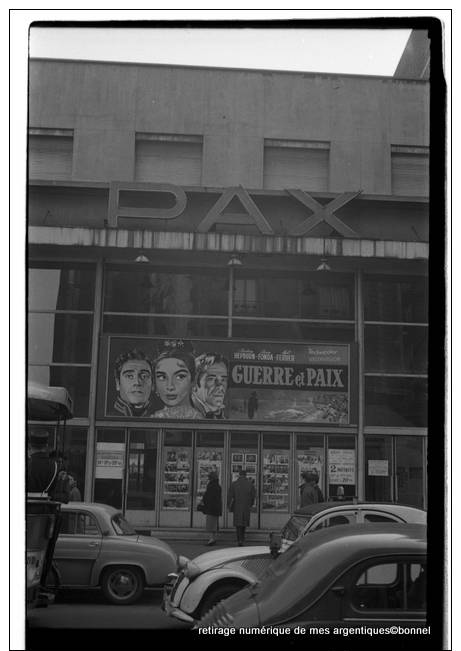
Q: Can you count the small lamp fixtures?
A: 3